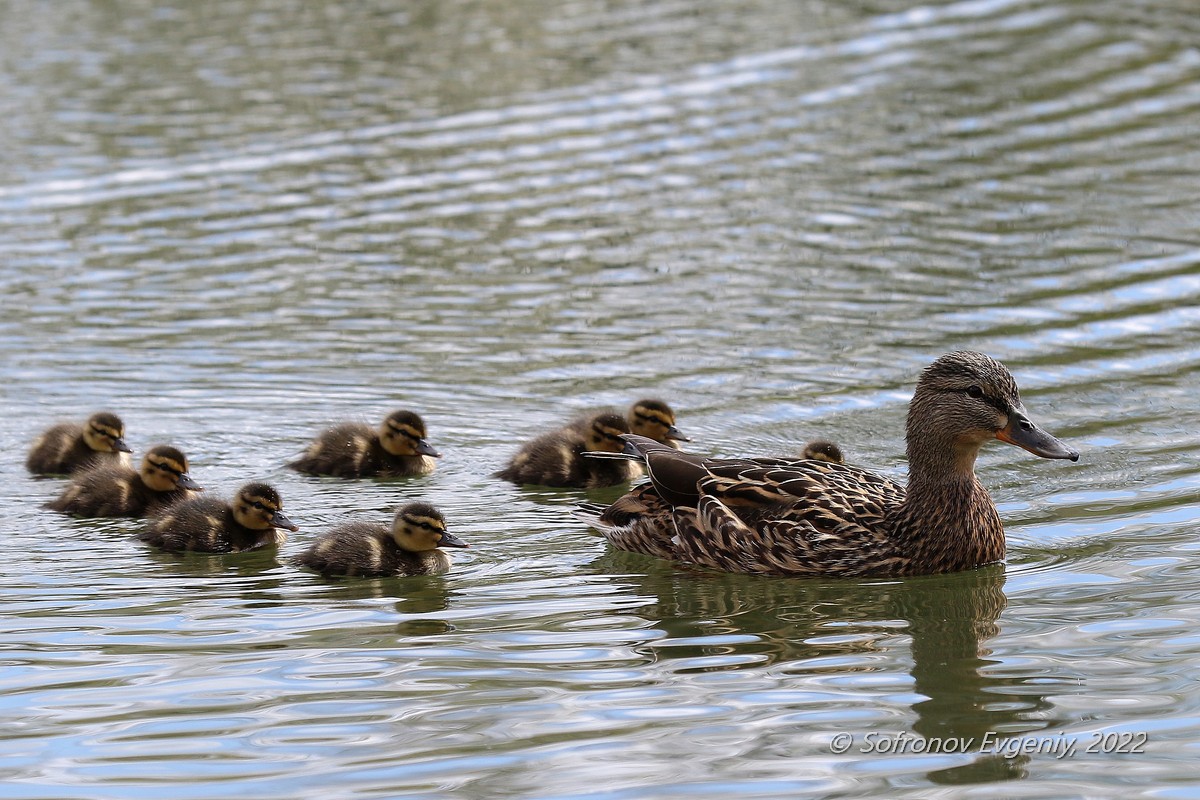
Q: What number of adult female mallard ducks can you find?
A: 1